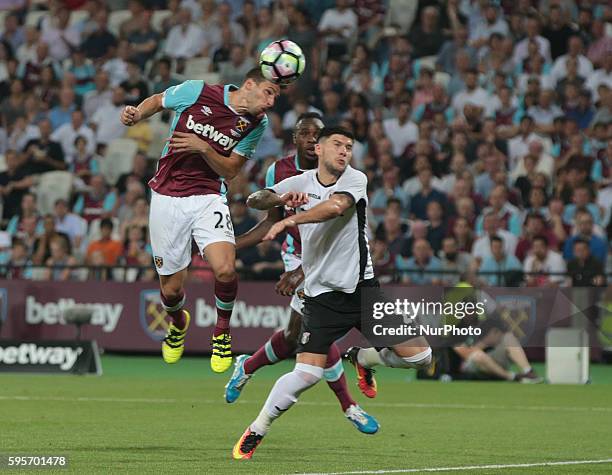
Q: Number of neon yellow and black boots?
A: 2